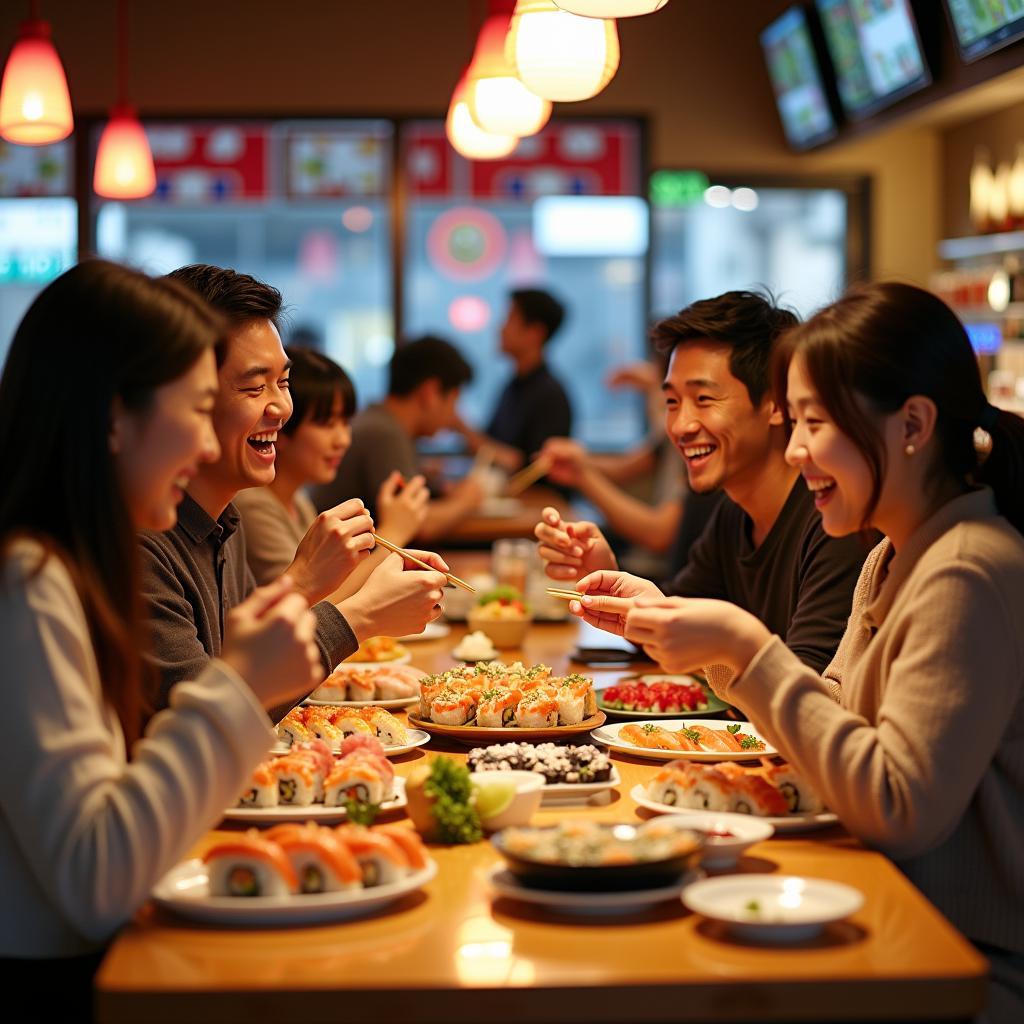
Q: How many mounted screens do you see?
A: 3